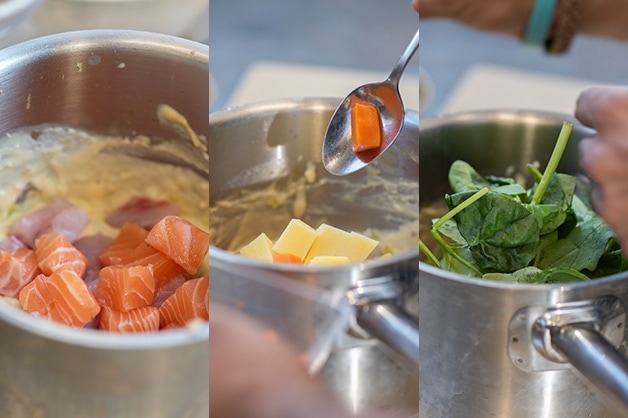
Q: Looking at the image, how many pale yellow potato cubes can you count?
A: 4